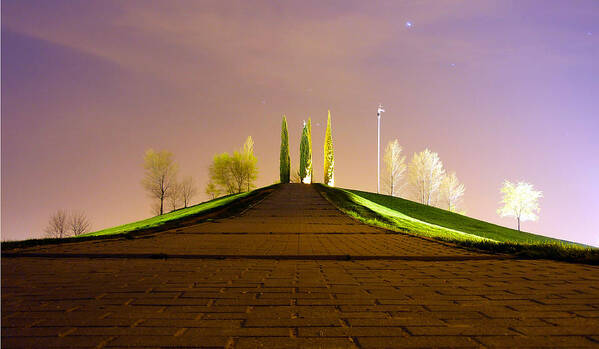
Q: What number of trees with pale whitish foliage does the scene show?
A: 4